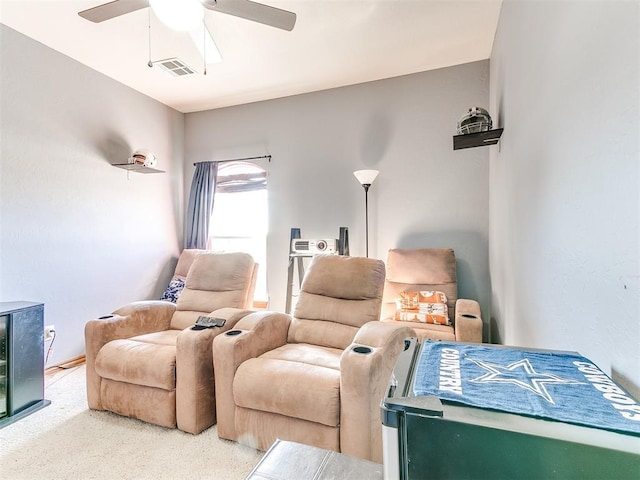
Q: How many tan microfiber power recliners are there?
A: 4